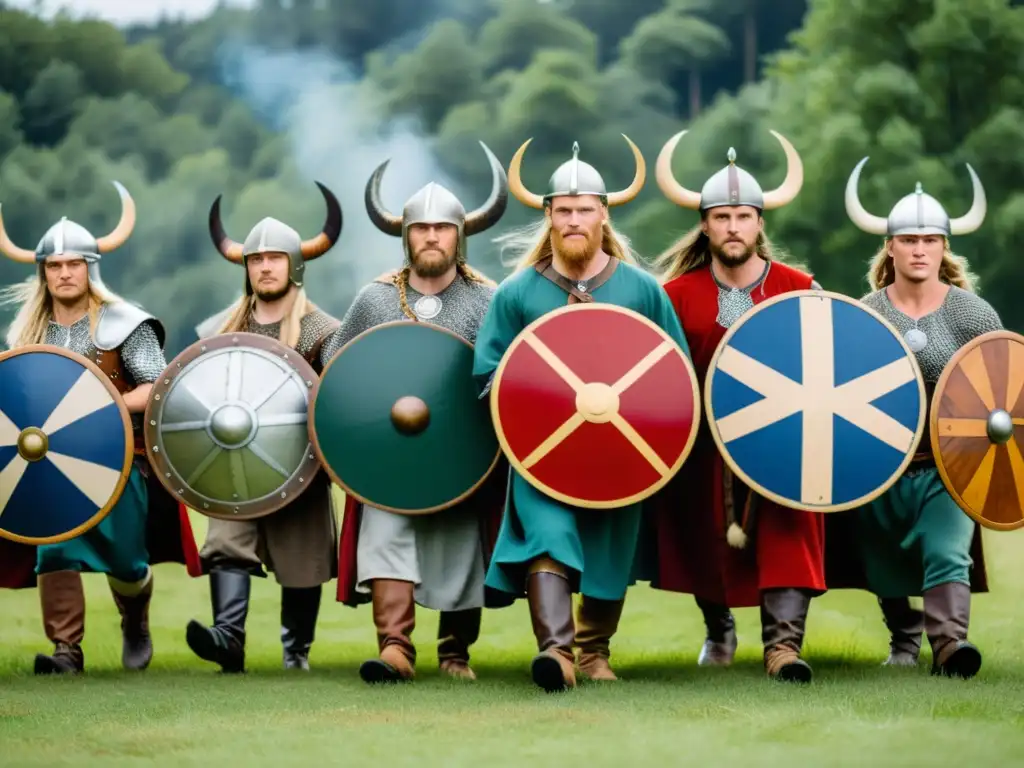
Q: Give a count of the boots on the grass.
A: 12